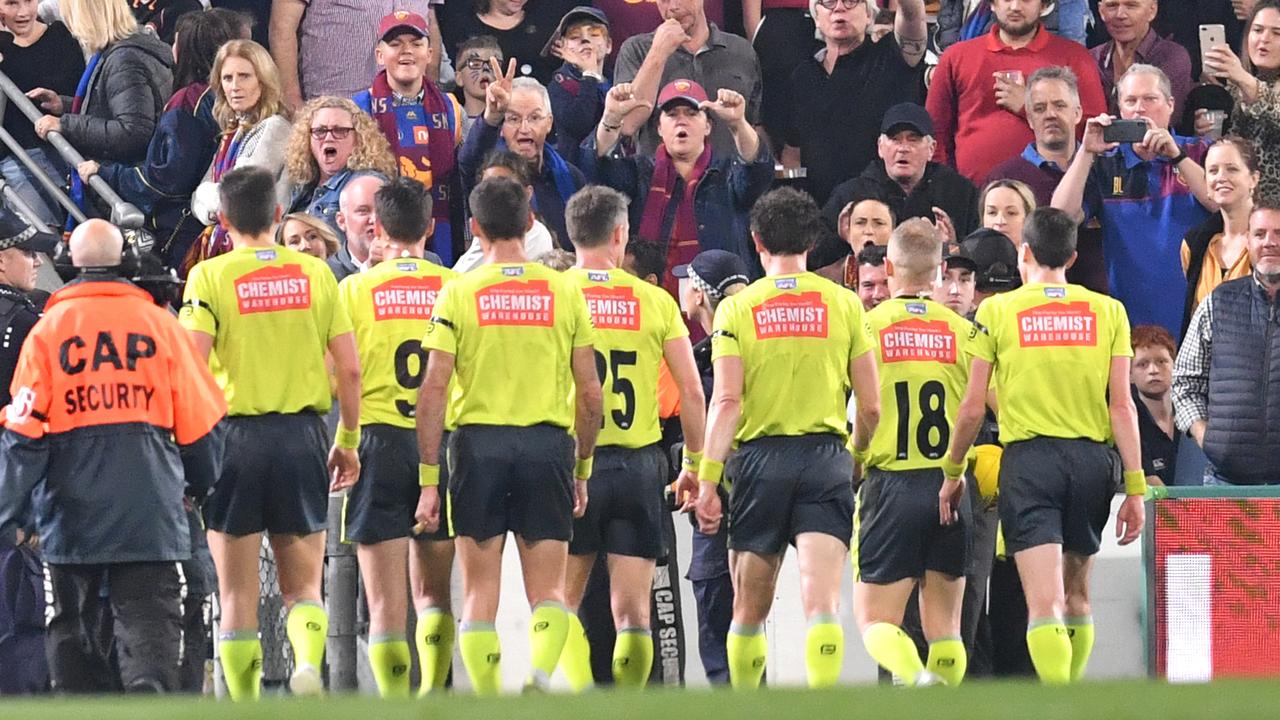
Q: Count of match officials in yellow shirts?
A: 7